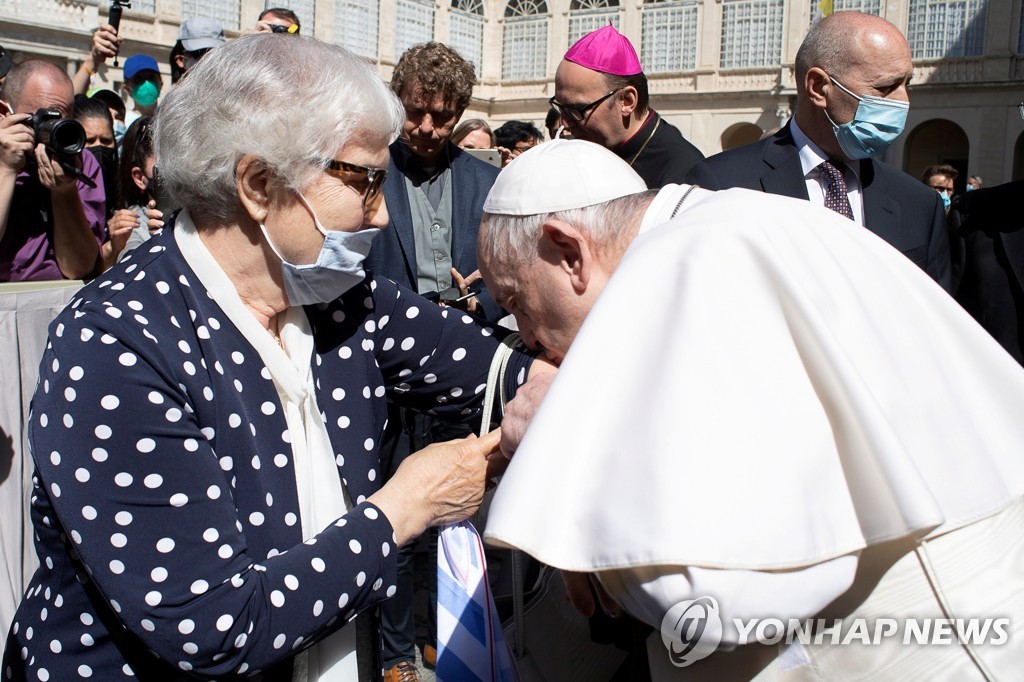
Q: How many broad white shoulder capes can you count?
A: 1